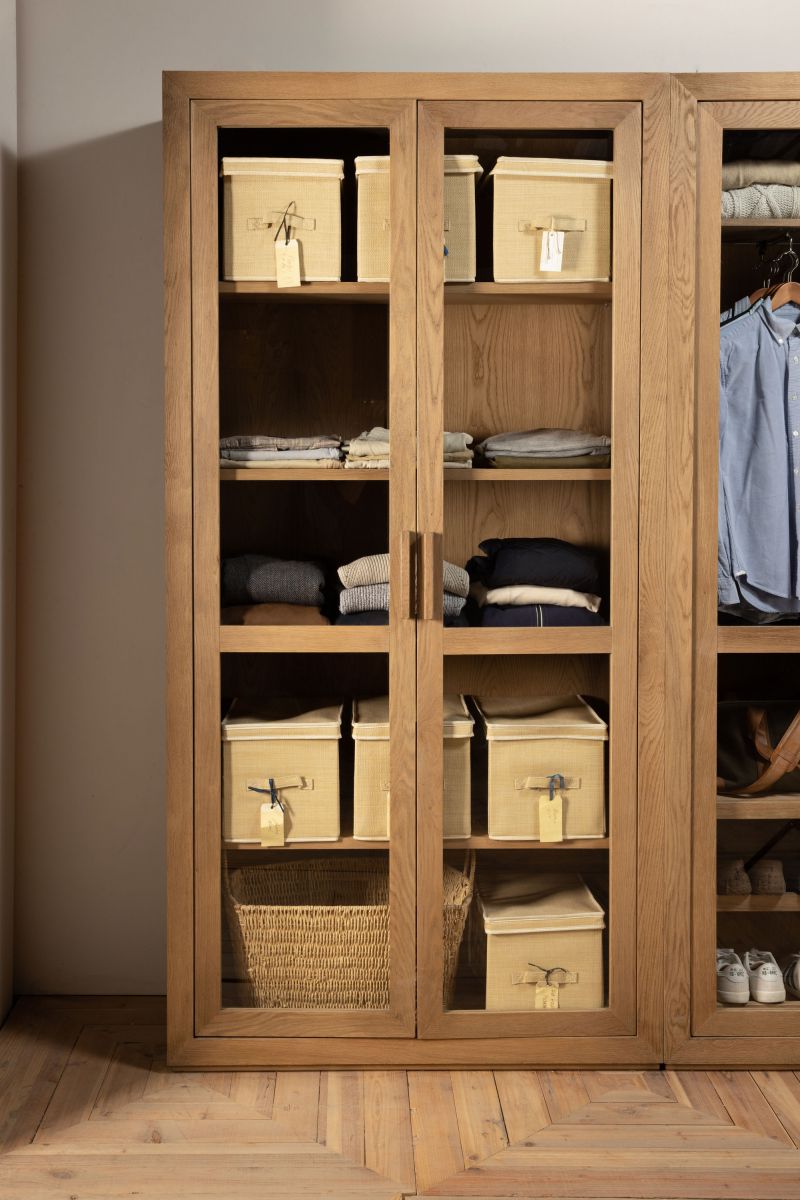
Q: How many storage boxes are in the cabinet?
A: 7